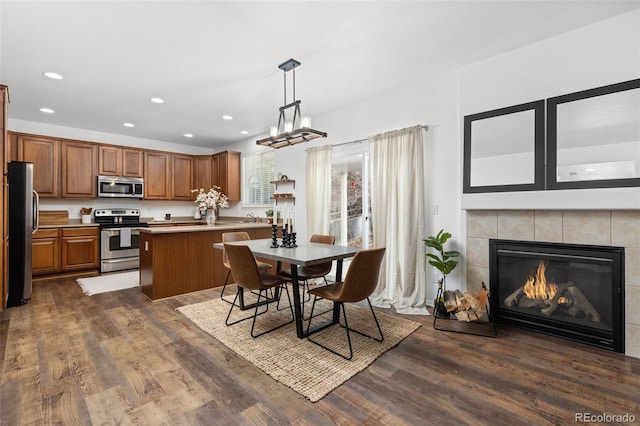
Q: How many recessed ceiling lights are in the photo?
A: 7